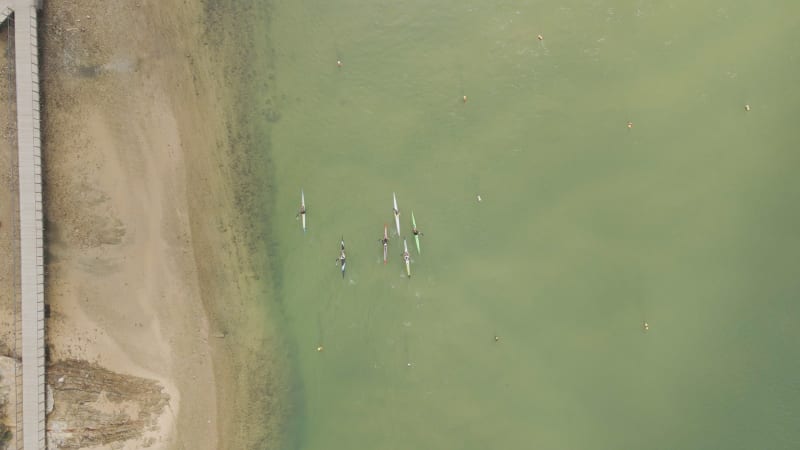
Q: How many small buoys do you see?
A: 10